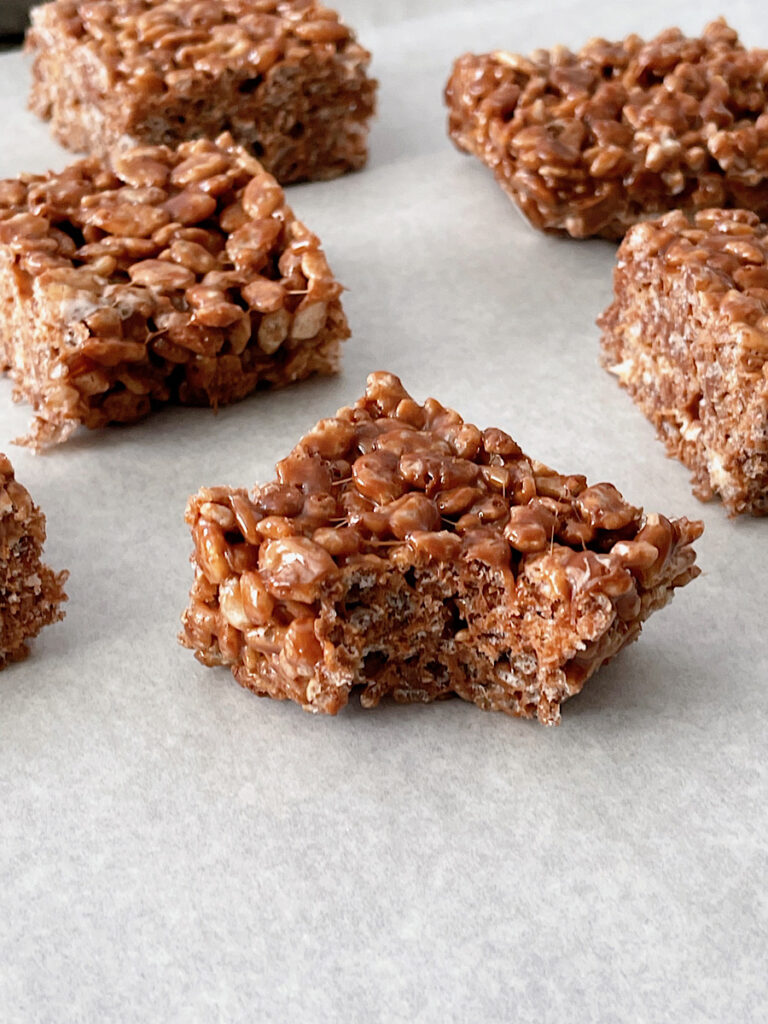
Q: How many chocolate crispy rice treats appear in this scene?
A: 6